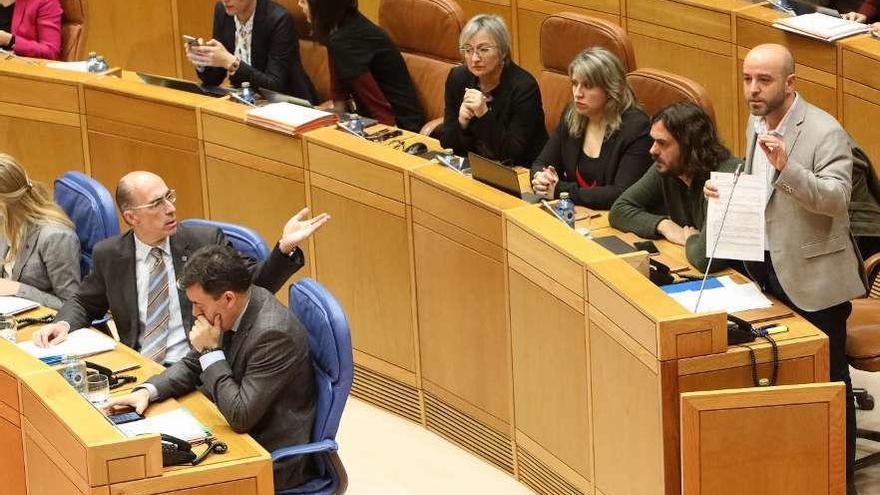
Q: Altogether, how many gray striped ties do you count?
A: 1